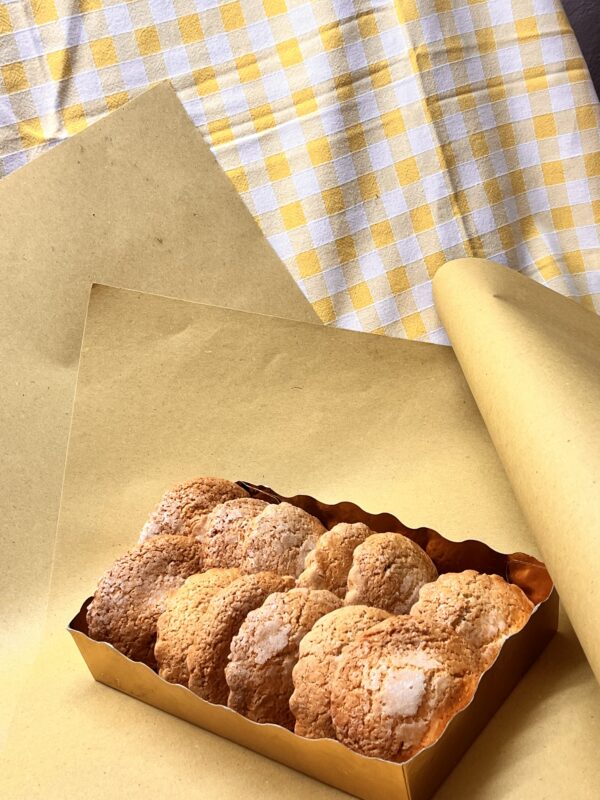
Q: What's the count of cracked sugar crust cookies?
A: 12